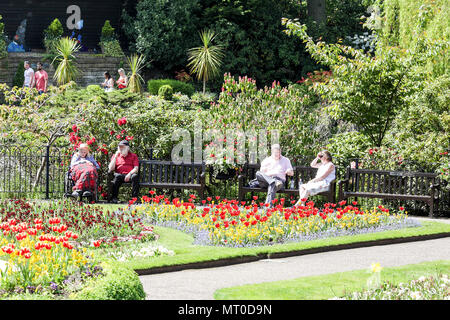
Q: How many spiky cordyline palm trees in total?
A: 3